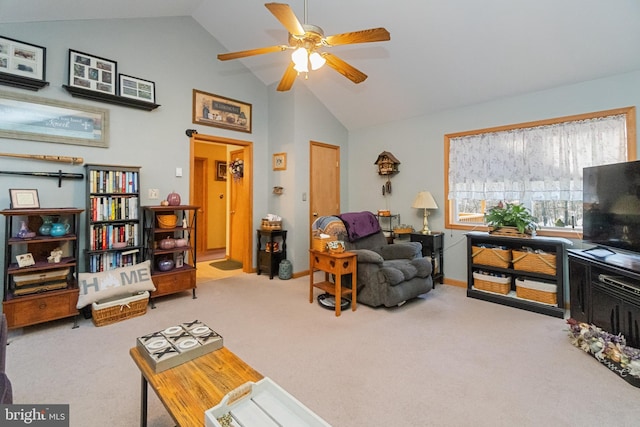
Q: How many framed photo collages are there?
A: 3